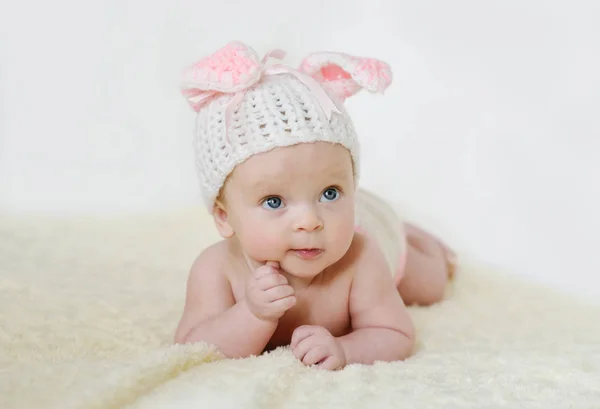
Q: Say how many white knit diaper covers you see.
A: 1